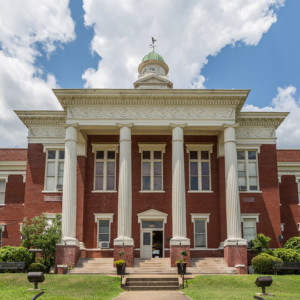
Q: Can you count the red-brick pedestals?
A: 4